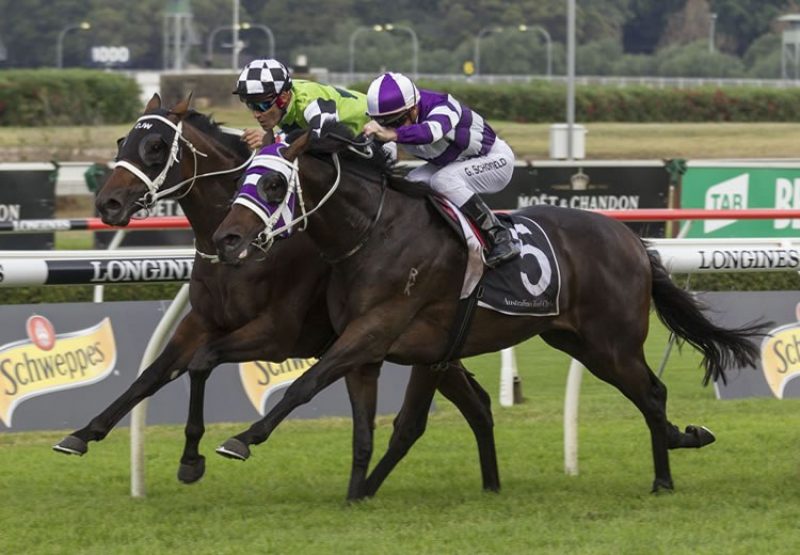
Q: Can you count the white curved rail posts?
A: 2